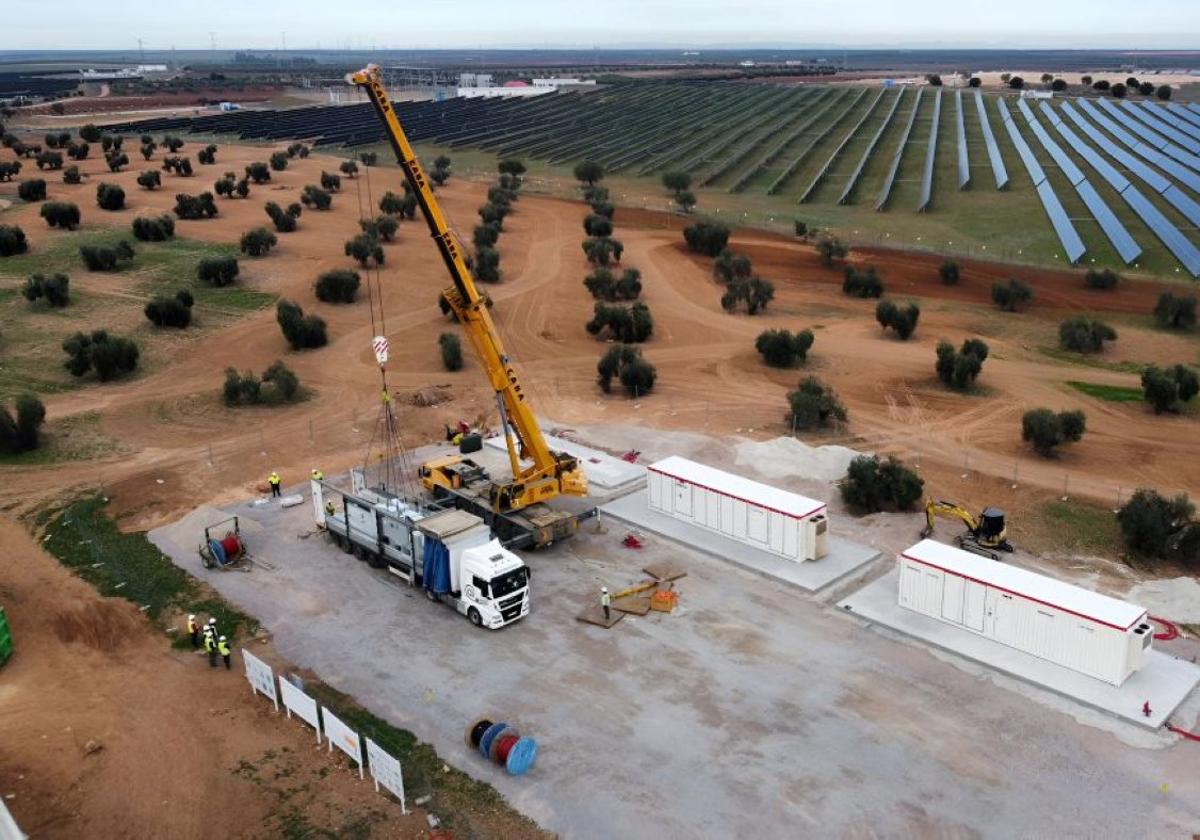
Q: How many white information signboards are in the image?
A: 4